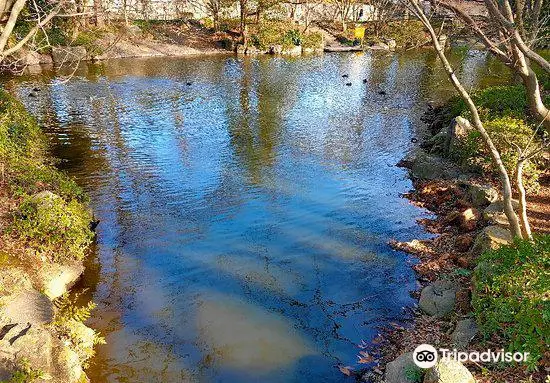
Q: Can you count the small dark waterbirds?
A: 7